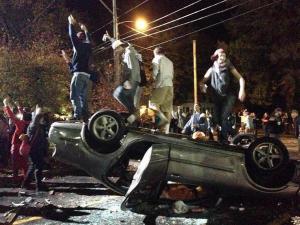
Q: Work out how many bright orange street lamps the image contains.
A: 1